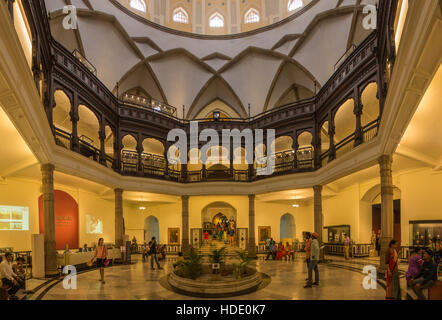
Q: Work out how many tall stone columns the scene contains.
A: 6